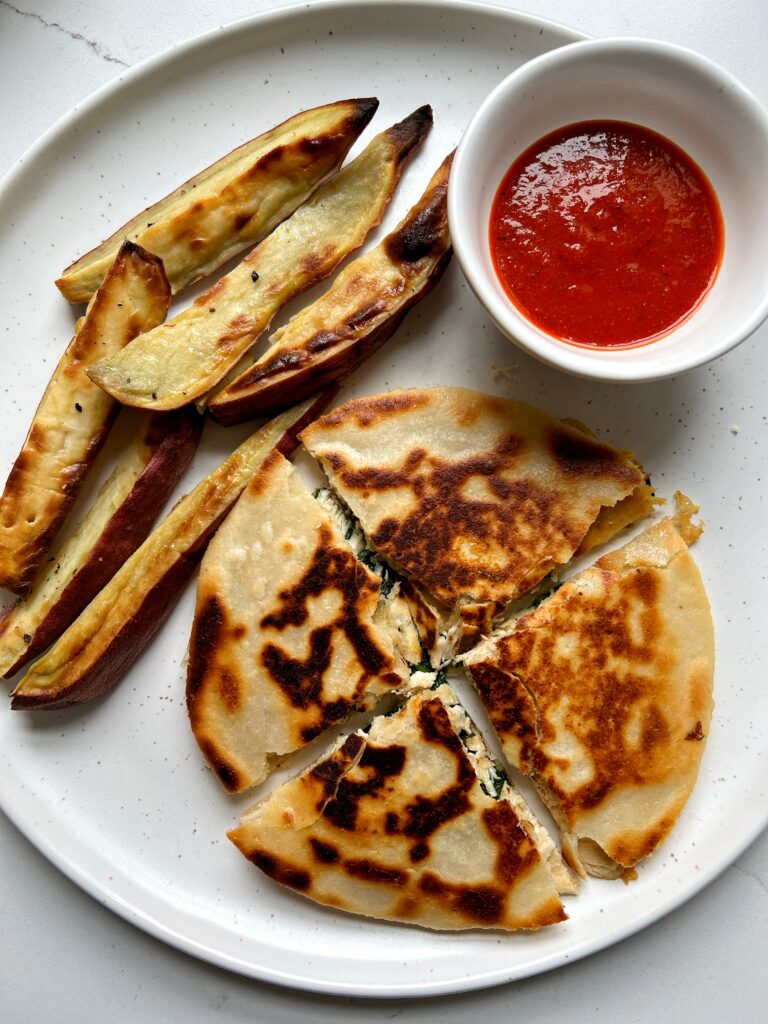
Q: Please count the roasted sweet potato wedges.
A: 6